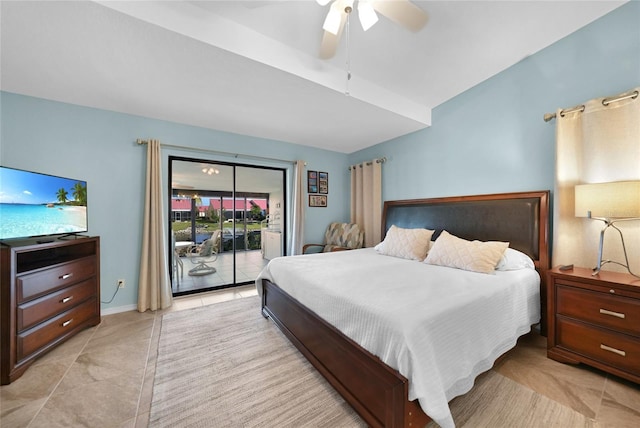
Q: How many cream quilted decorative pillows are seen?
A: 2